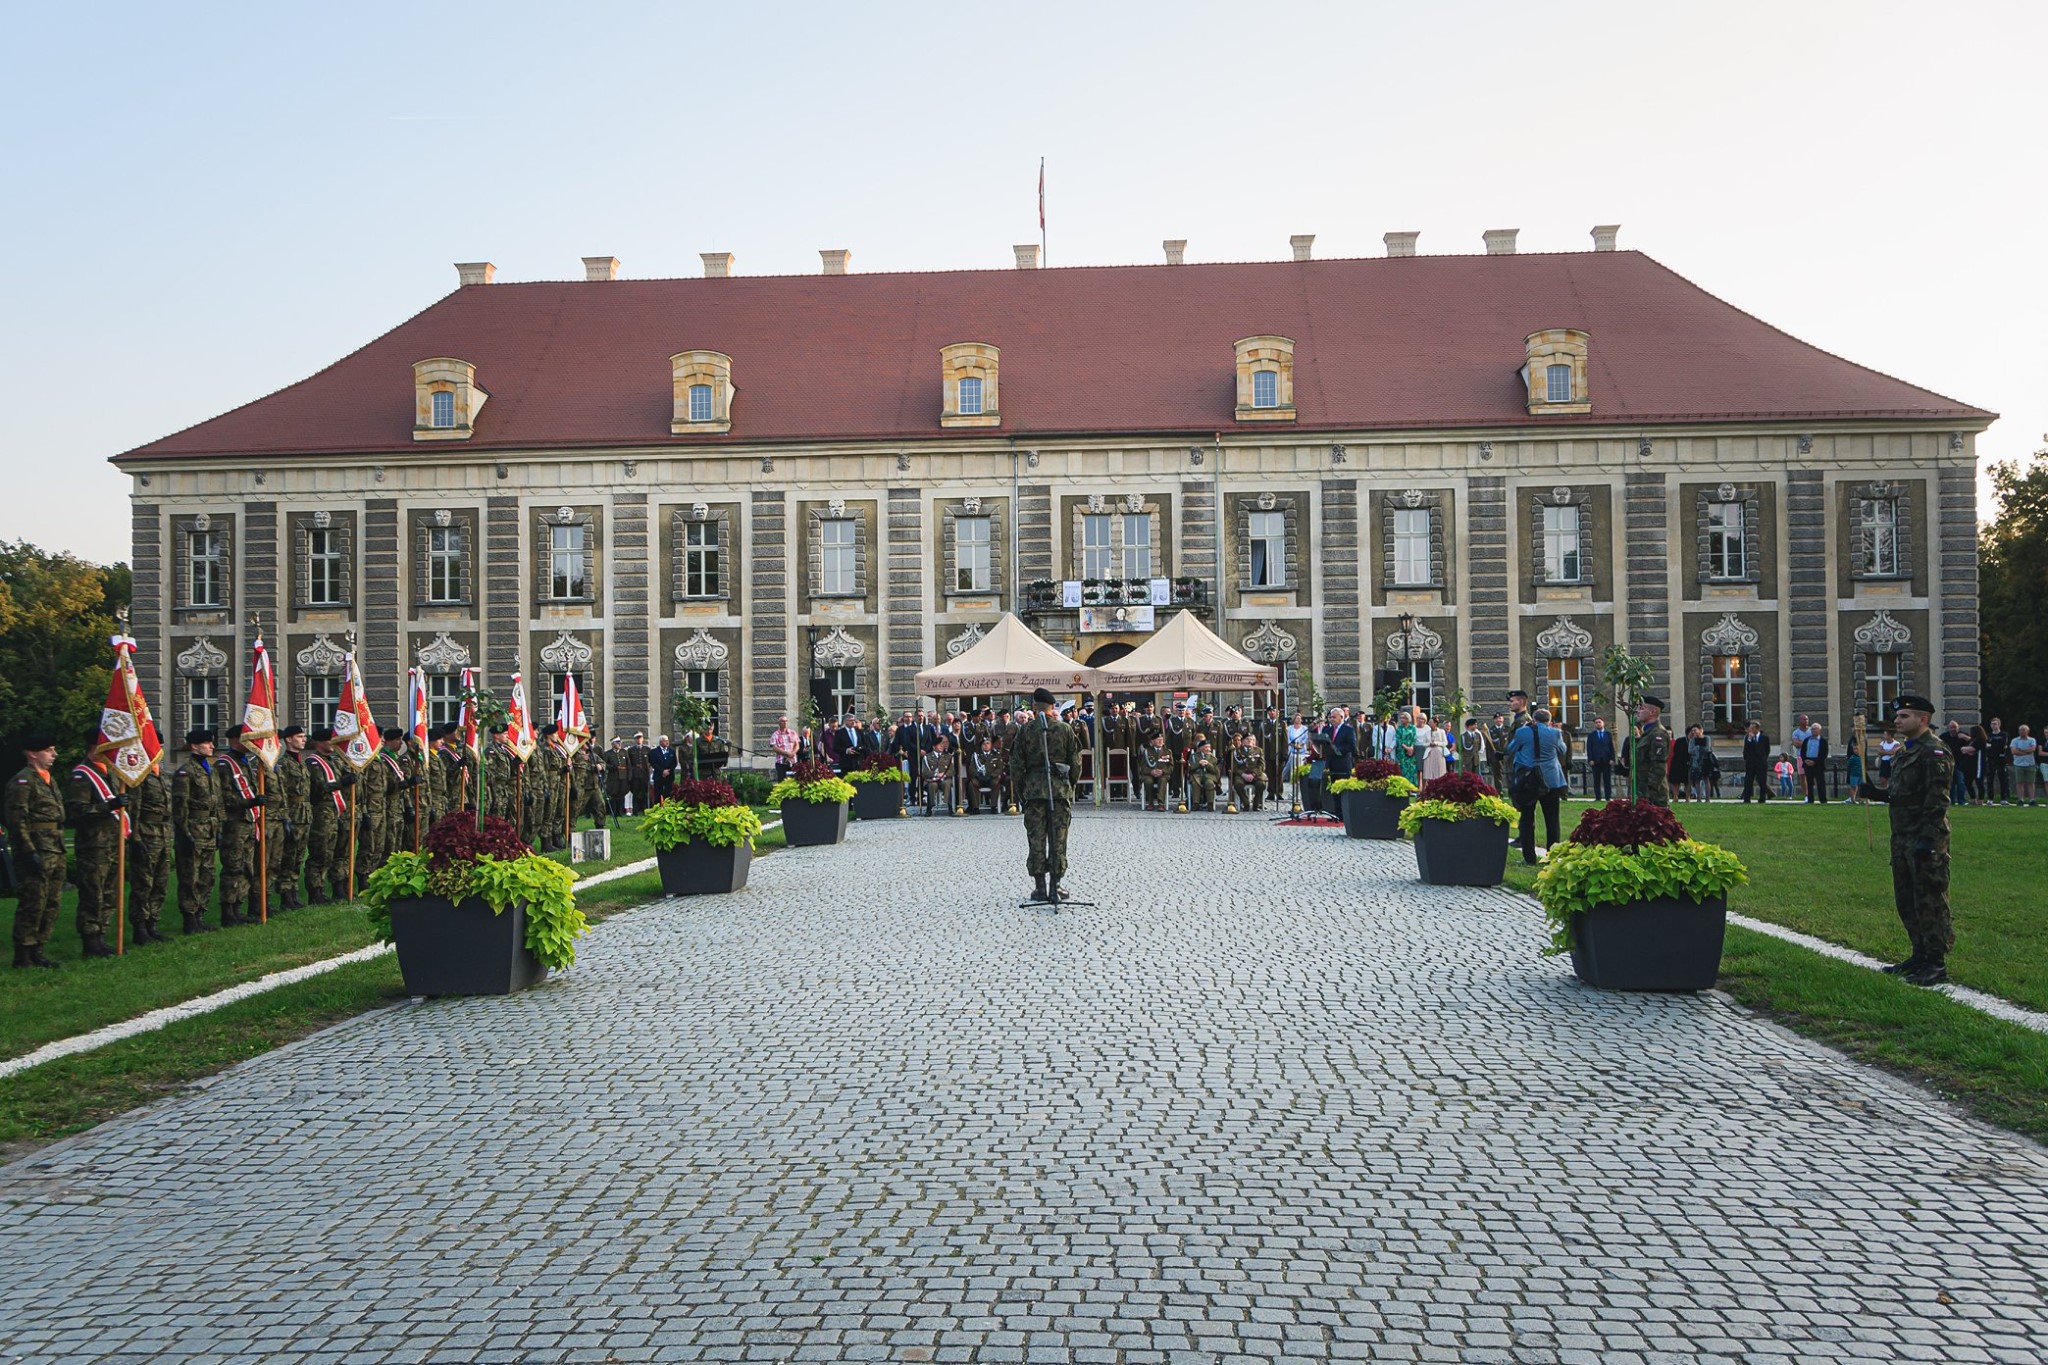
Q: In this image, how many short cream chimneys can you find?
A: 10